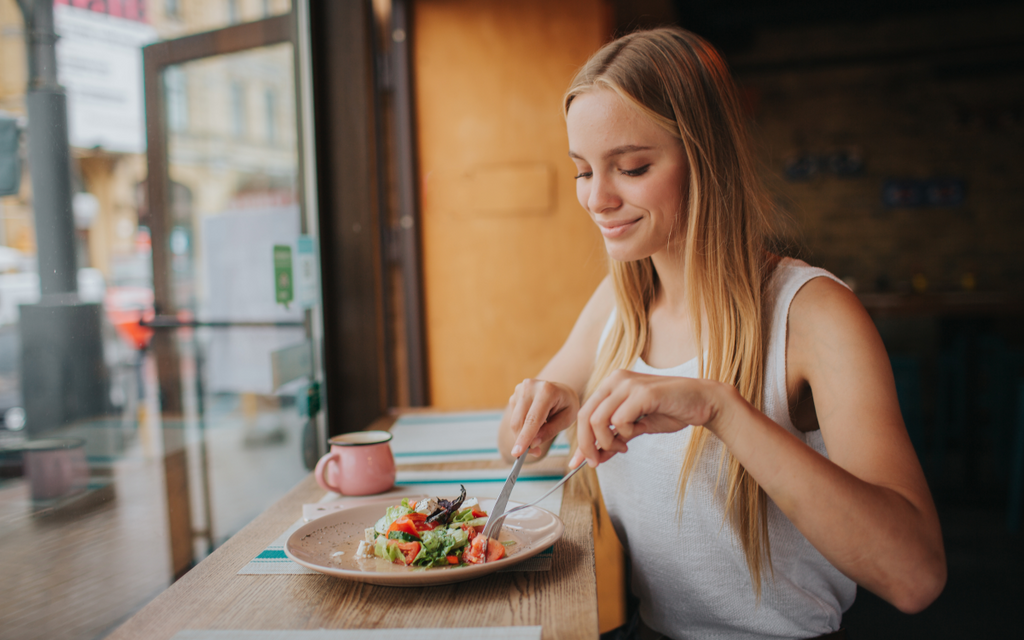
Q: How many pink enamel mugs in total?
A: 1